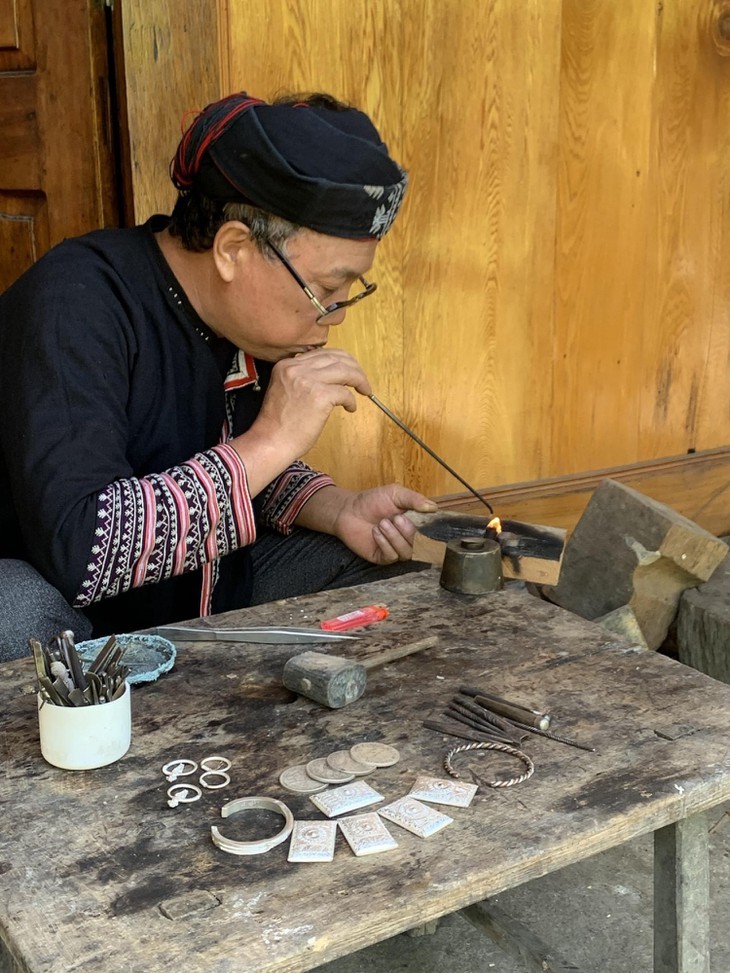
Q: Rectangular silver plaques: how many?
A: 5